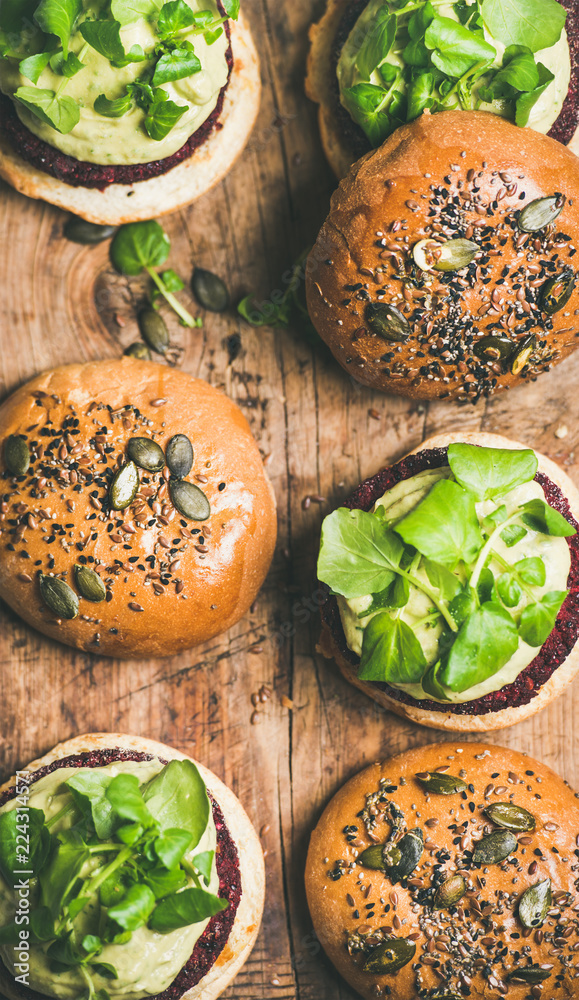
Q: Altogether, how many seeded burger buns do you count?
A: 3